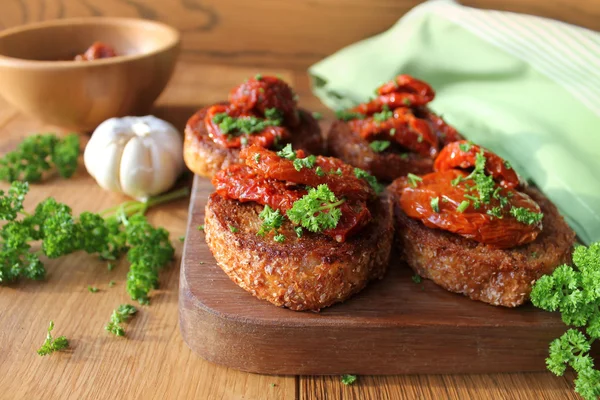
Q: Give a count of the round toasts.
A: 4